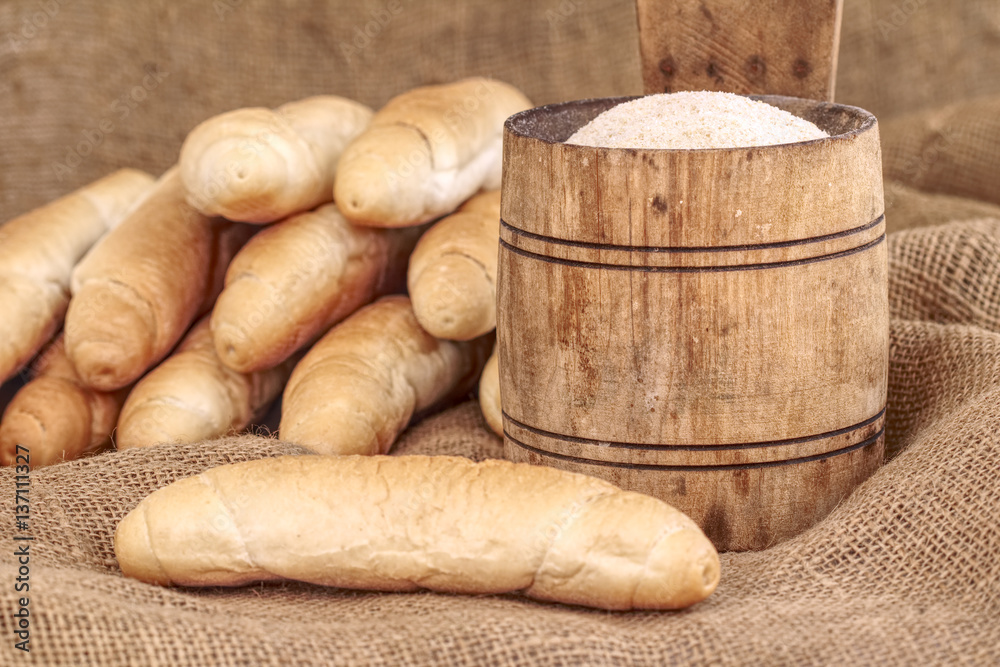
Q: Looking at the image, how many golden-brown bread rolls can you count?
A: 11